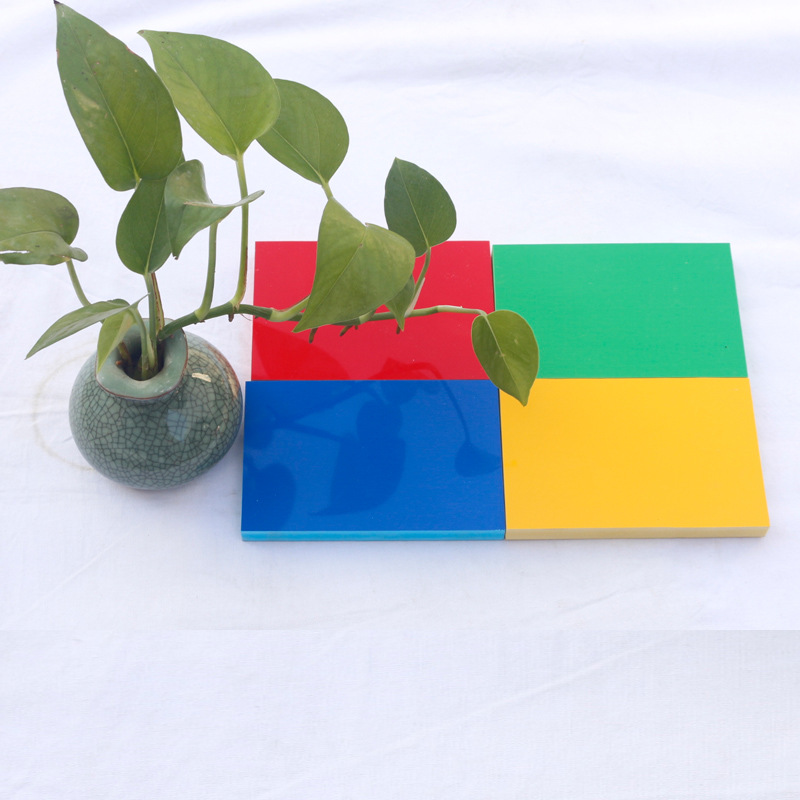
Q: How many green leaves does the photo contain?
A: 12